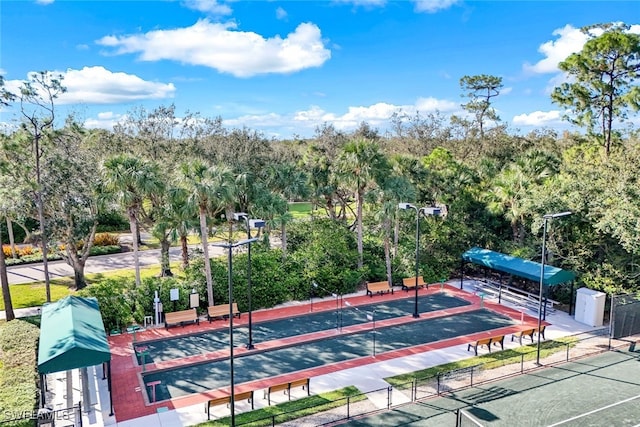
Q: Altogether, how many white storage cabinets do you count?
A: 1